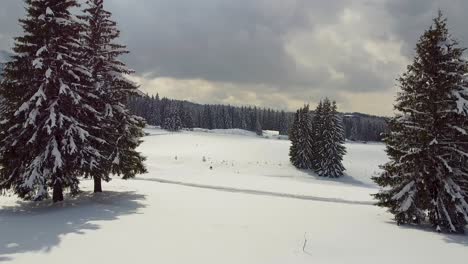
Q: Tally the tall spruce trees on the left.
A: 2